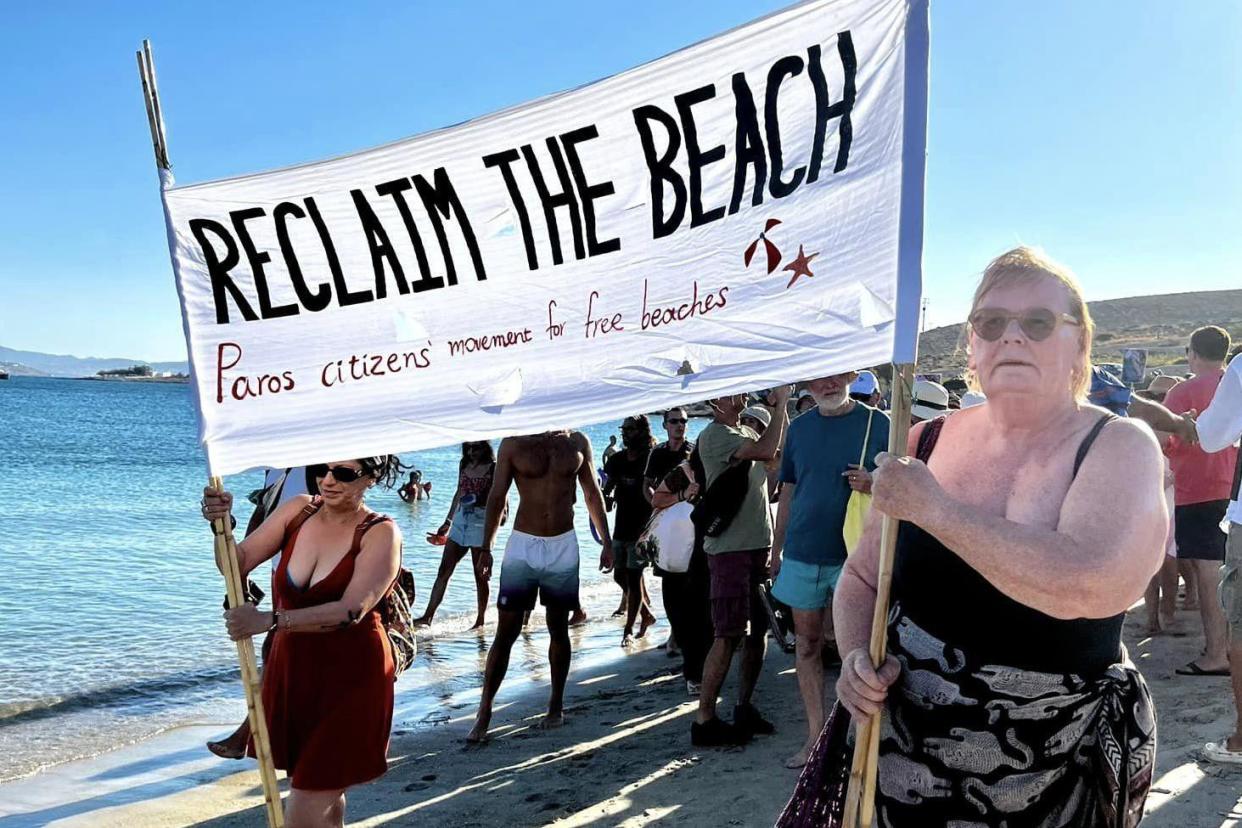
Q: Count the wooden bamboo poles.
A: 4